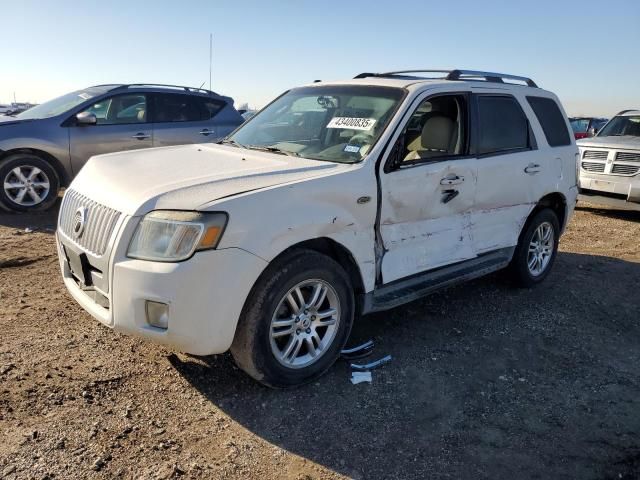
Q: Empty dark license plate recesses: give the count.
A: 1